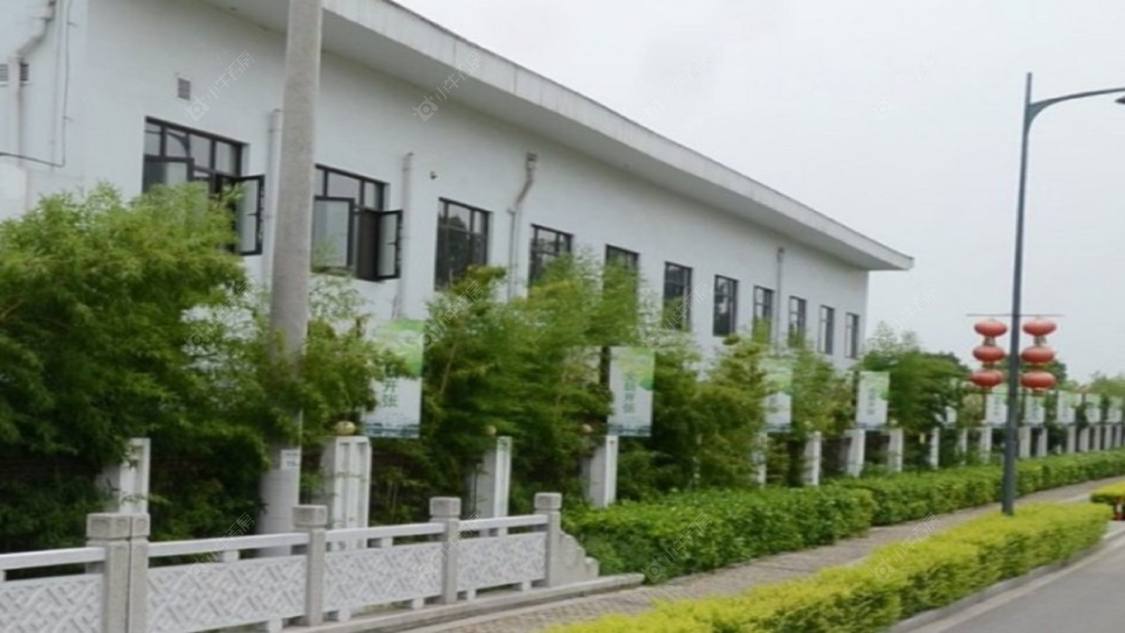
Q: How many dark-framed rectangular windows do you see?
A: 11